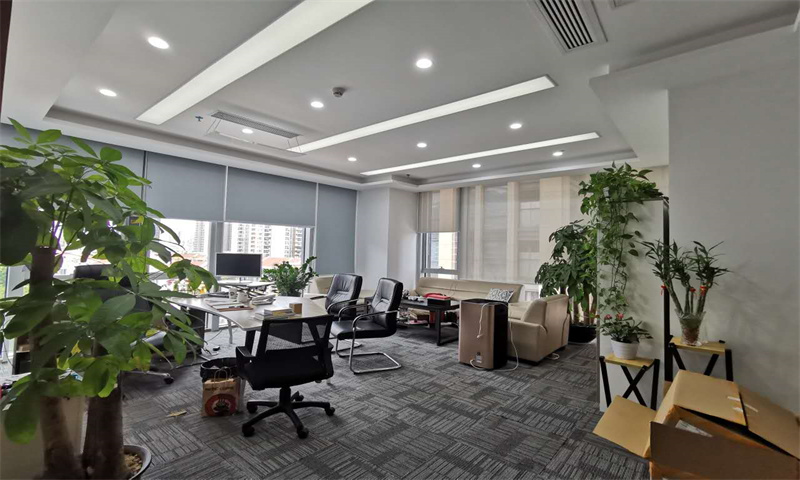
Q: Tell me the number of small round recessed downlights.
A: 10